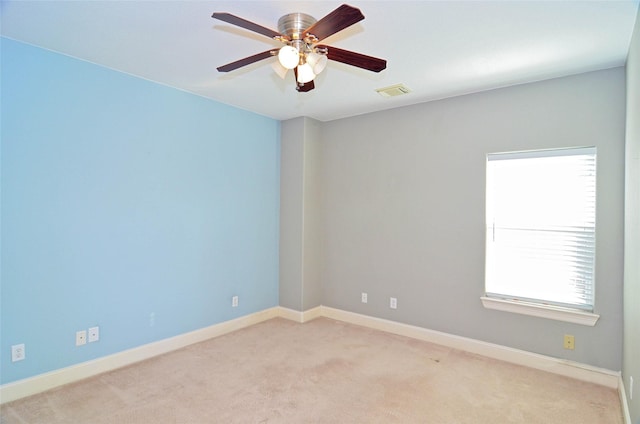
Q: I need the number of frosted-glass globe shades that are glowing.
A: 2